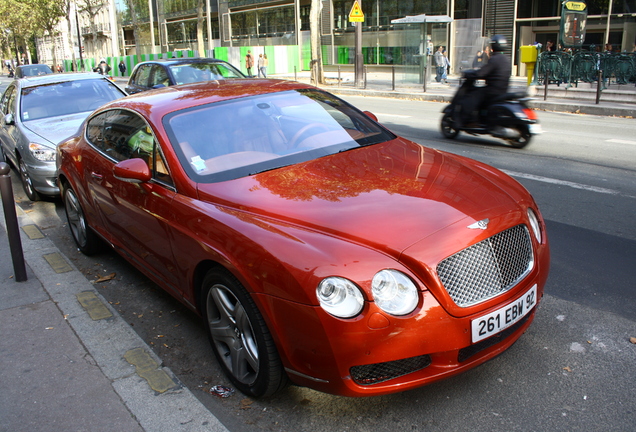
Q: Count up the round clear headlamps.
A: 3